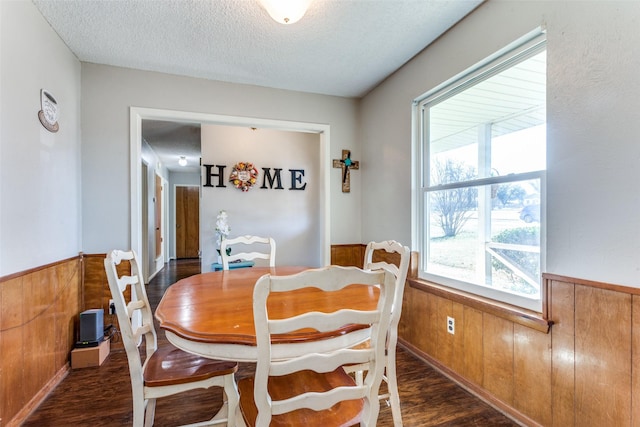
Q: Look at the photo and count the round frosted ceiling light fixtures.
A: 2